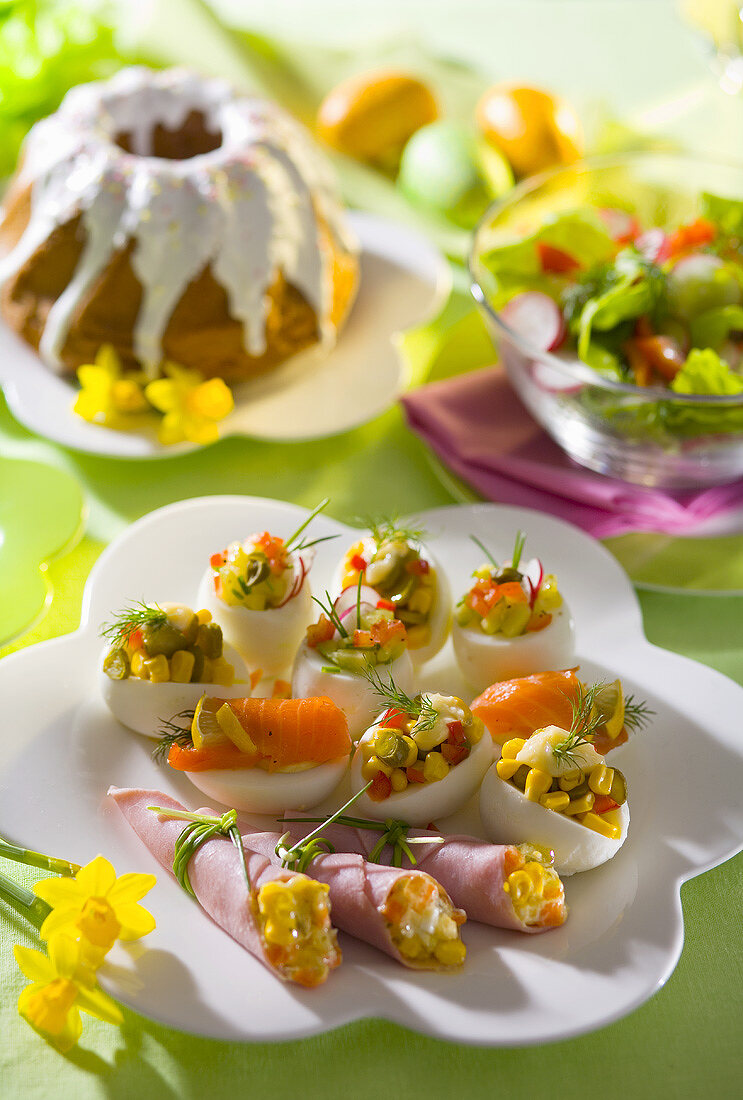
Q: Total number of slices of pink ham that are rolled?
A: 3